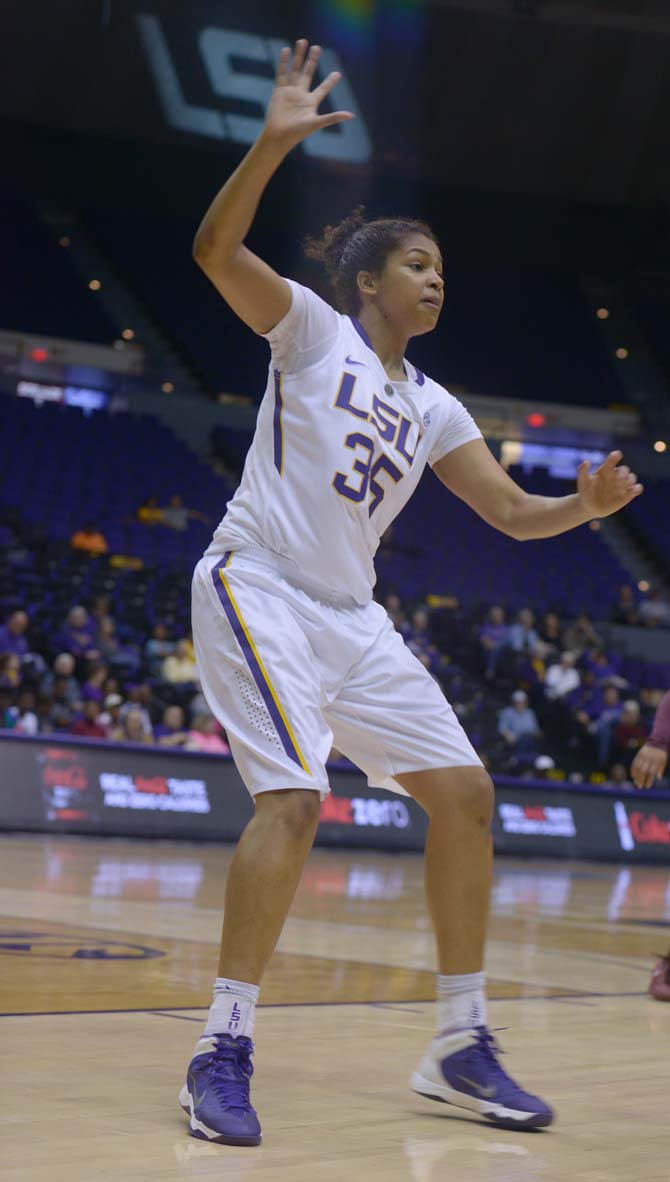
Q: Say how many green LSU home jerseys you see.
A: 0